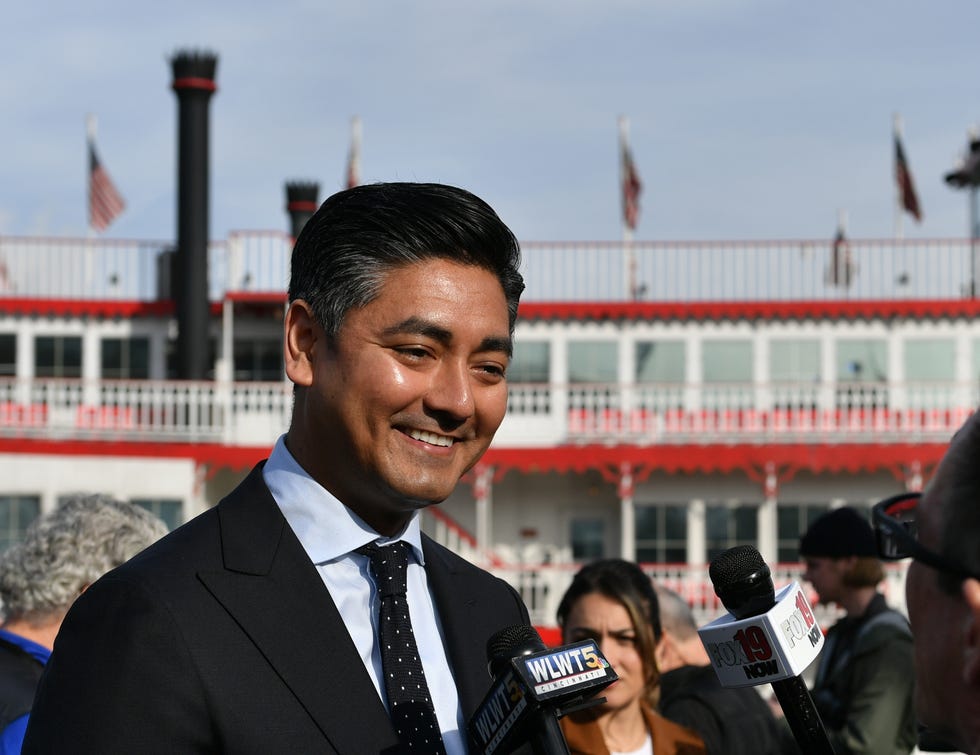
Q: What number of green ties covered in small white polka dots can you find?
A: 0